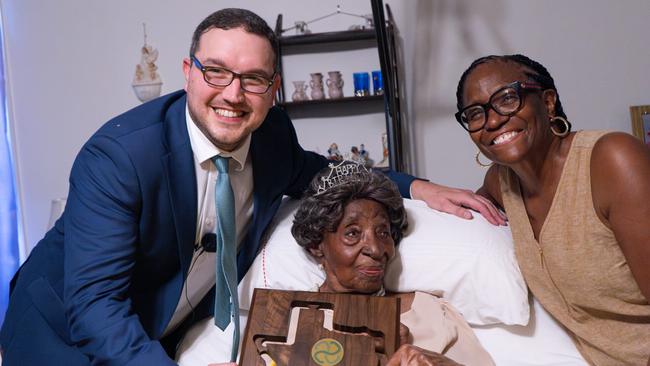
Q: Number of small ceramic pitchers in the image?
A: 3